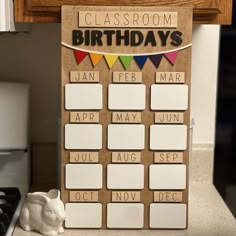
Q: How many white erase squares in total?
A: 12